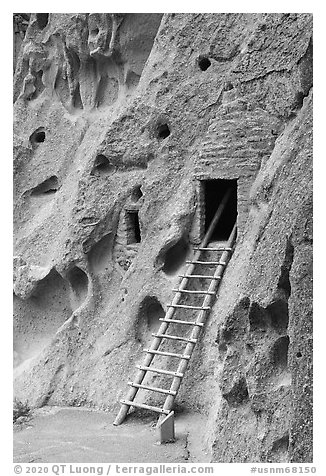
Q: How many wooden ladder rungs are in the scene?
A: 11